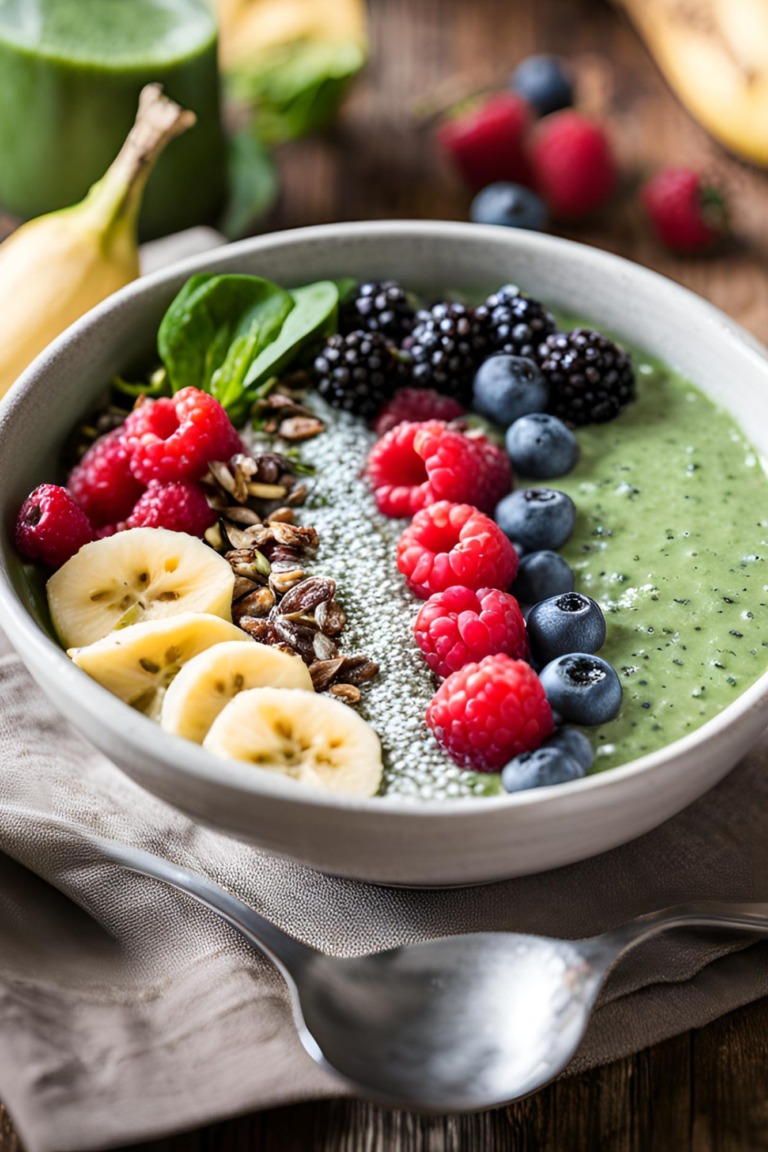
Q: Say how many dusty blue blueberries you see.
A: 10